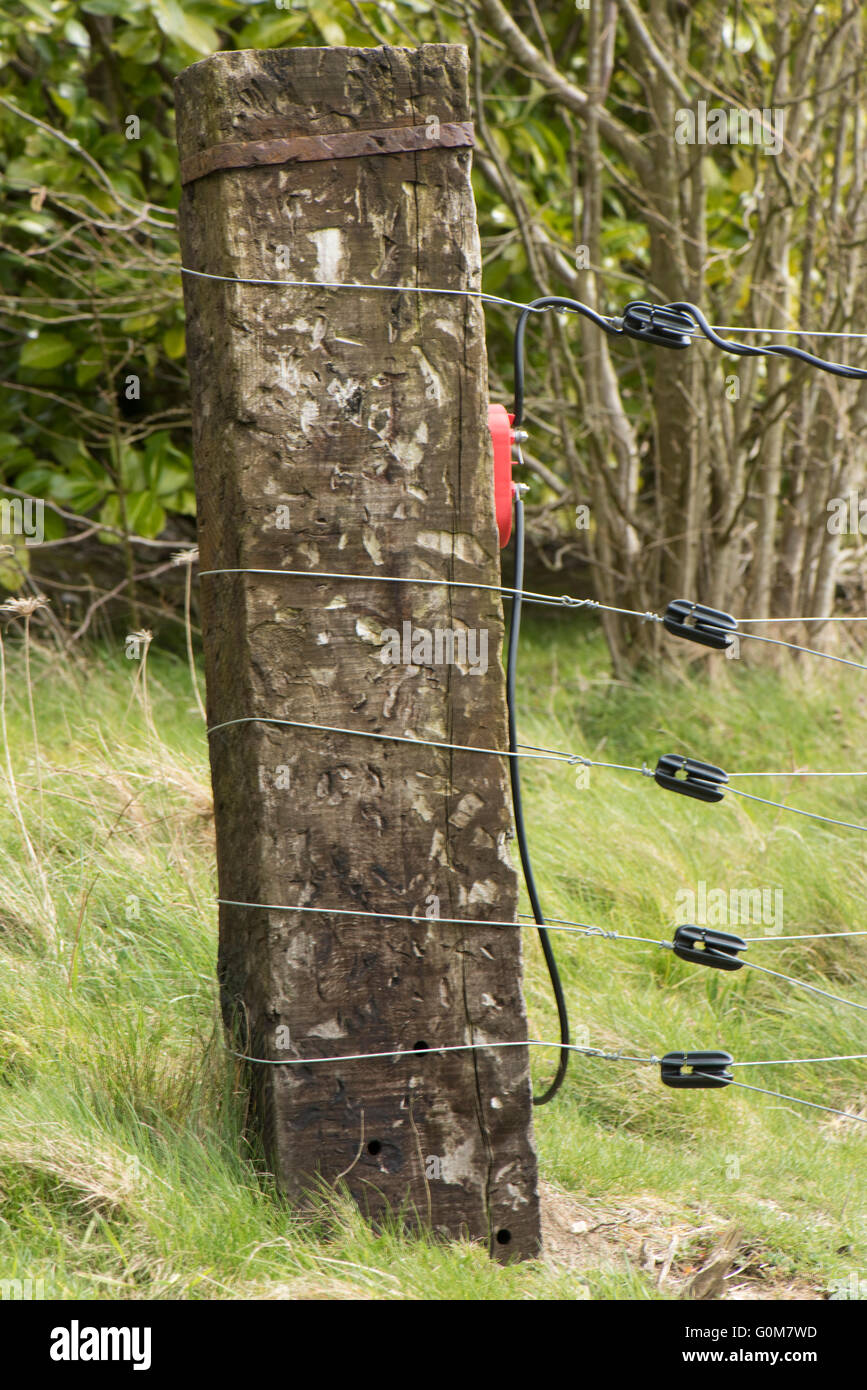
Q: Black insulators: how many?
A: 5